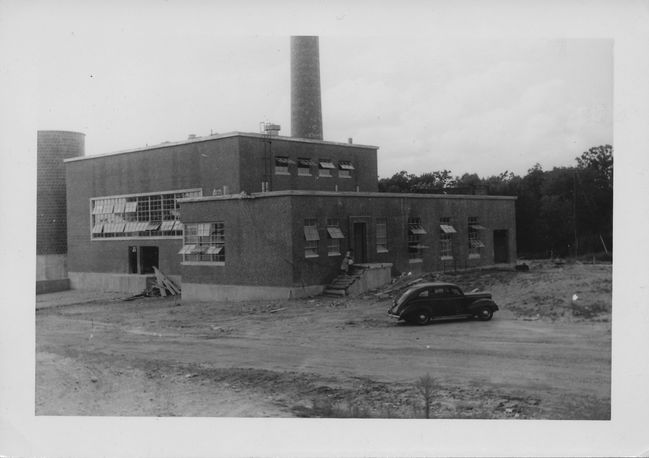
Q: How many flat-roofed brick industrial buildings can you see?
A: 1